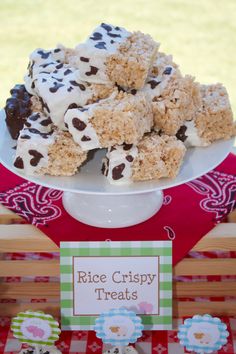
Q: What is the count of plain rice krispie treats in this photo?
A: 0